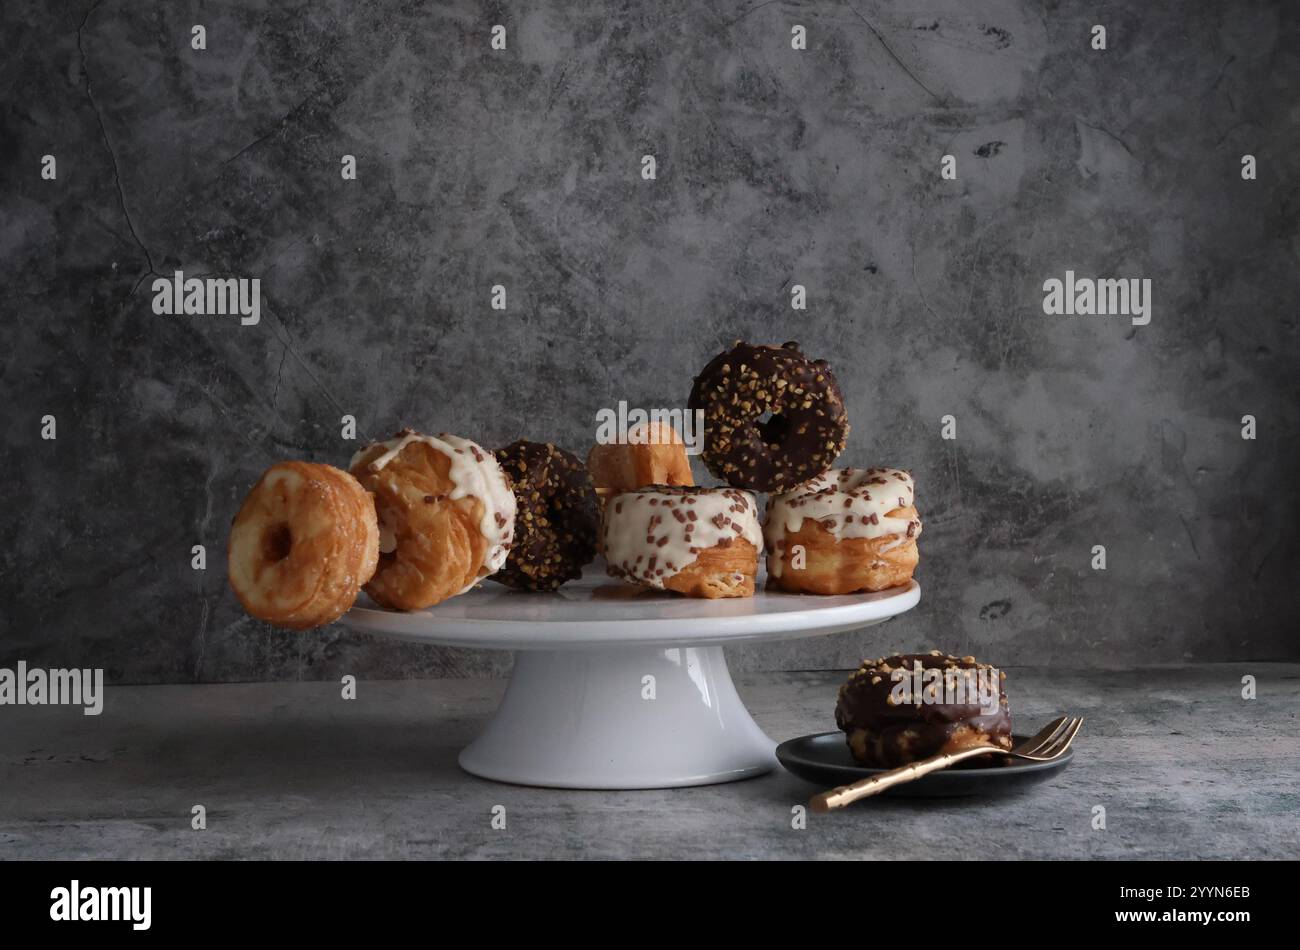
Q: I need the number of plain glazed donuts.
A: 2